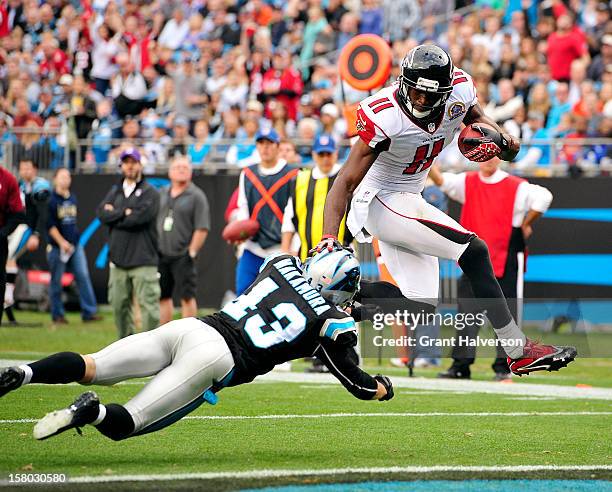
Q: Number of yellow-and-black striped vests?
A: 1